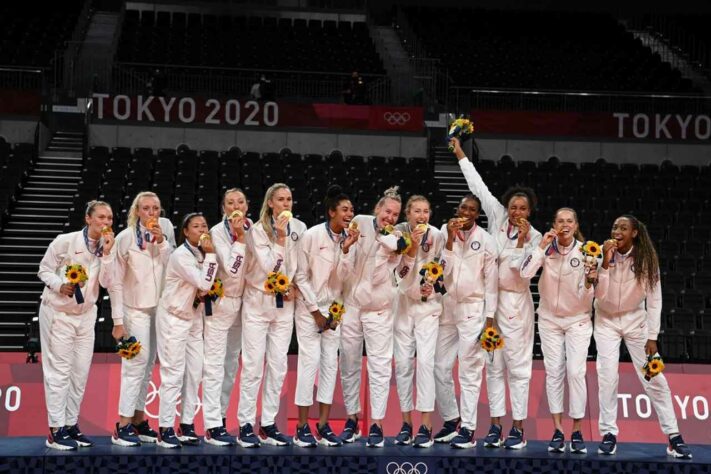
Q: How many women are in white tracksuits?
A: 12